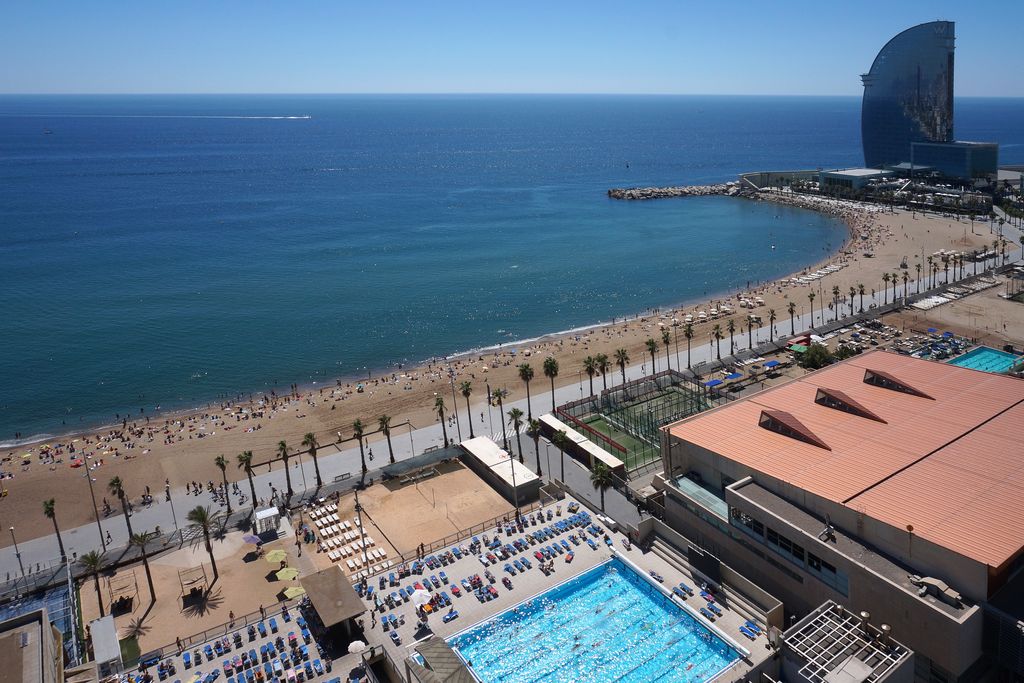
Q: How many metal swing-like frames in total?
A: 2